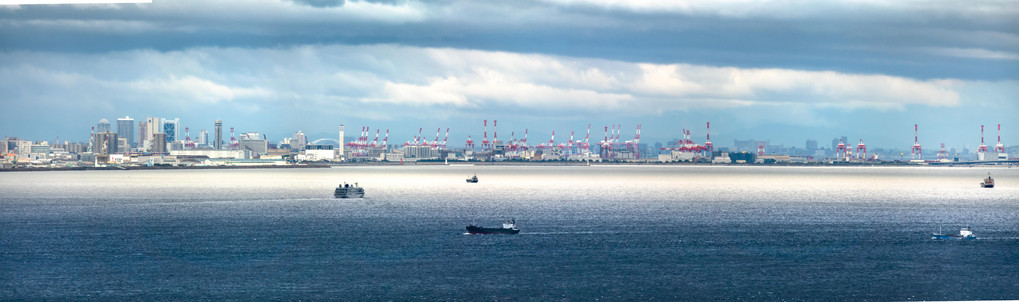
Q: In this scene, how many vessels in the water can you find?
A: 5